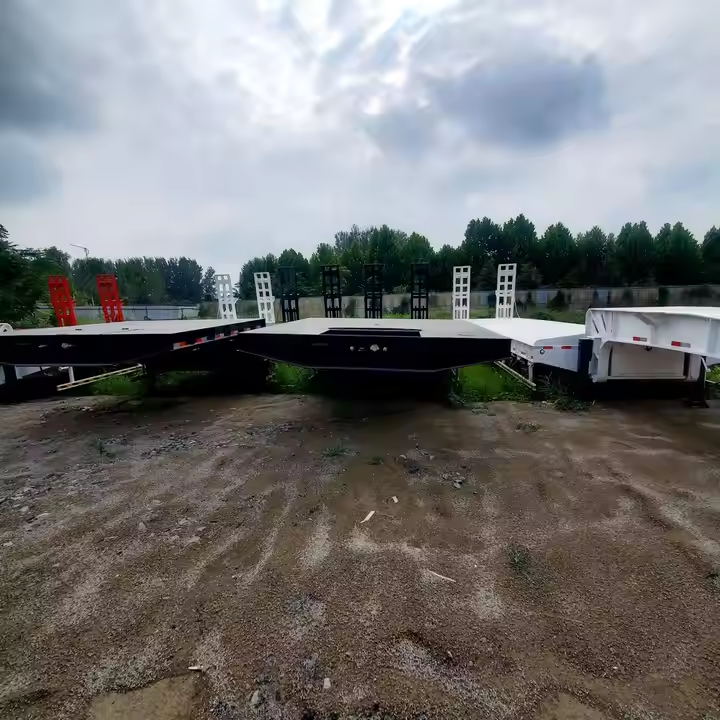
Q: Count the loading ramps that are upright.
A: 10